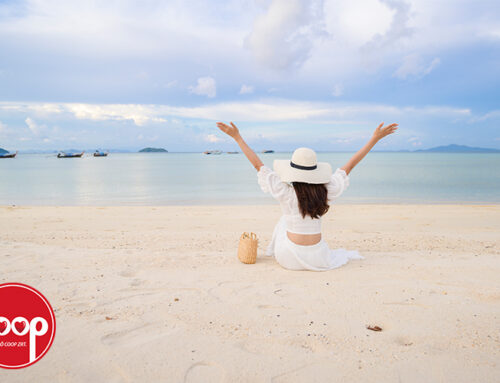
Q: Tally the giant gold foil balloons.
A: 0